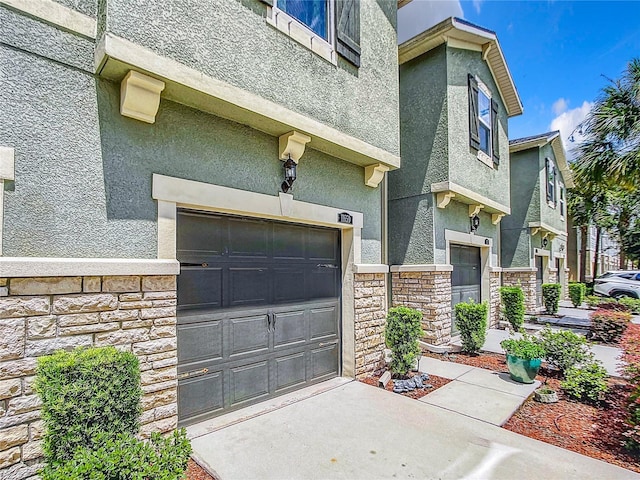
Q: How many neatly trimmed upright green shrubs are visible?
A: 6